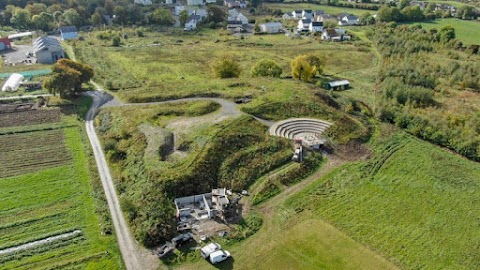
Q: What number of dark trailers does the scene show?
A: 2